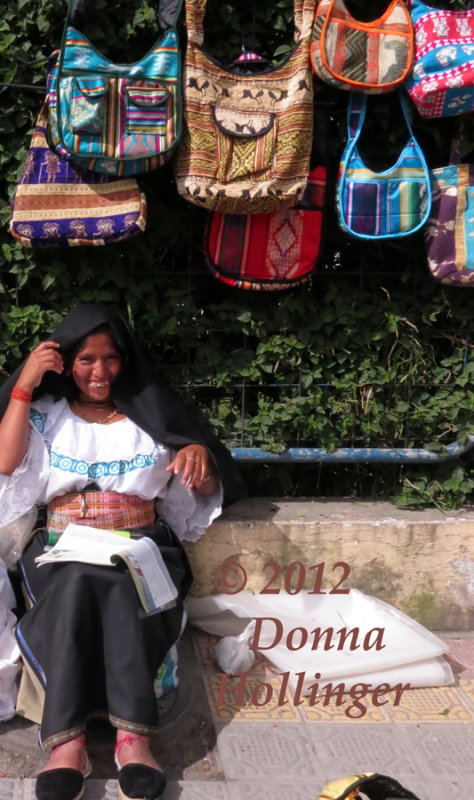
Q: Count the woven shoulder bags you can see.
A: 8